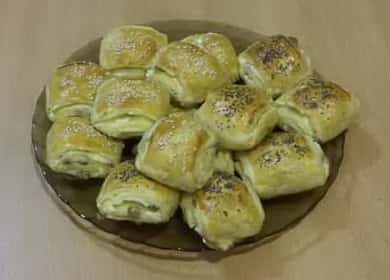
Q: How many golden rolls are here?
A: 13